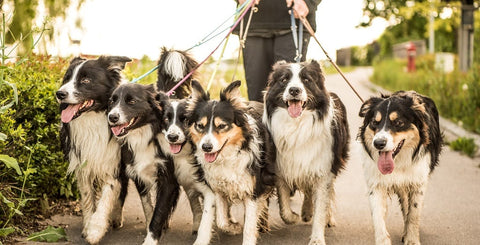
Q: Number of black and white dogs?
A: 4